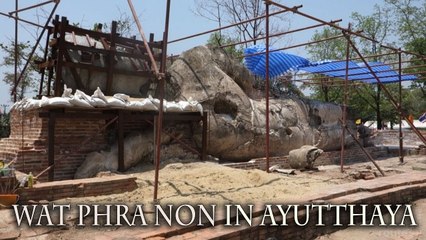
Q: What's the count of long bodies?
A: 1